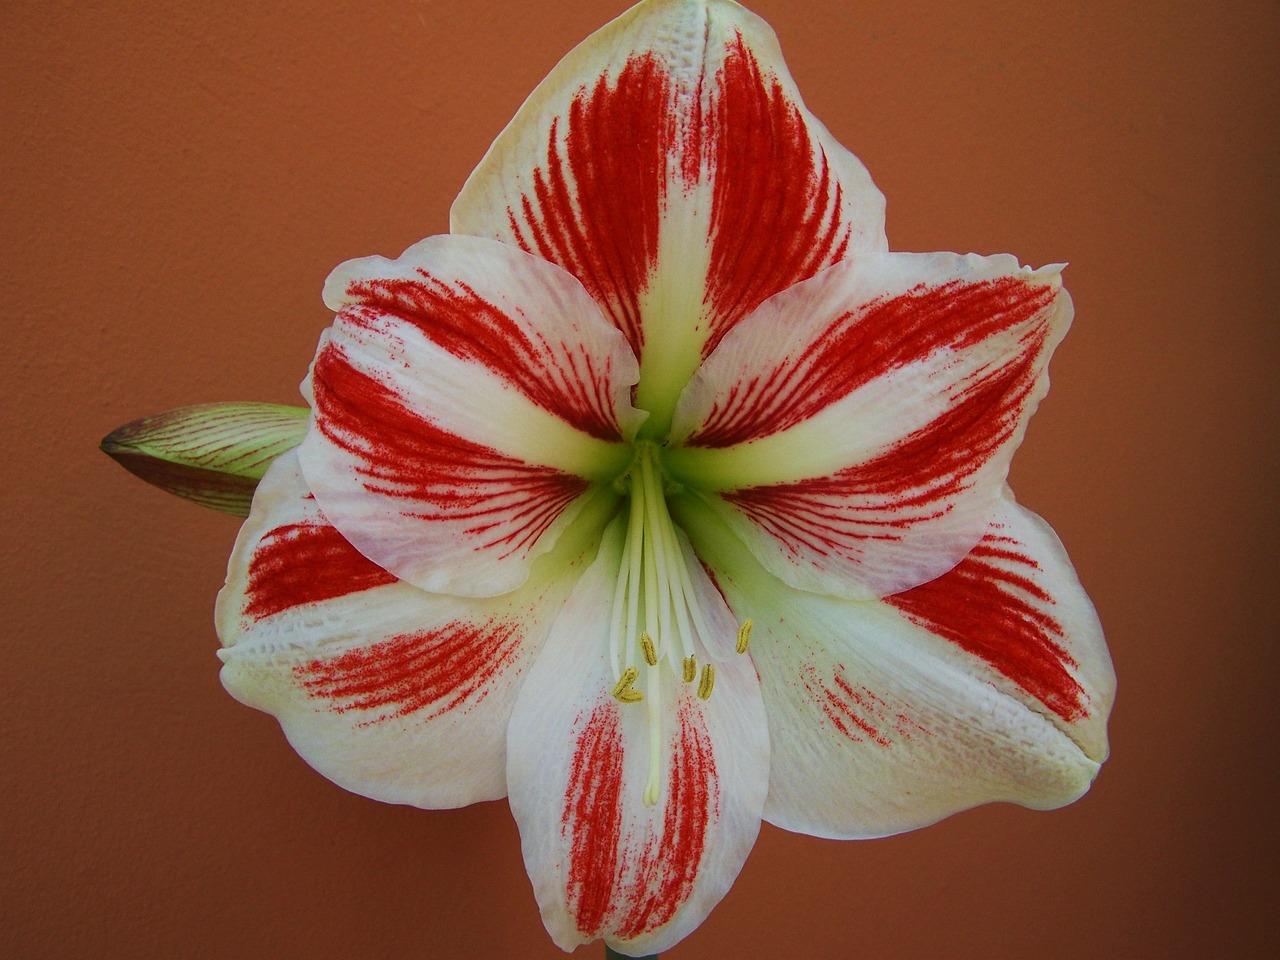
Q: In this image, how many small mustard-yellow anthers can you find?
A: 6